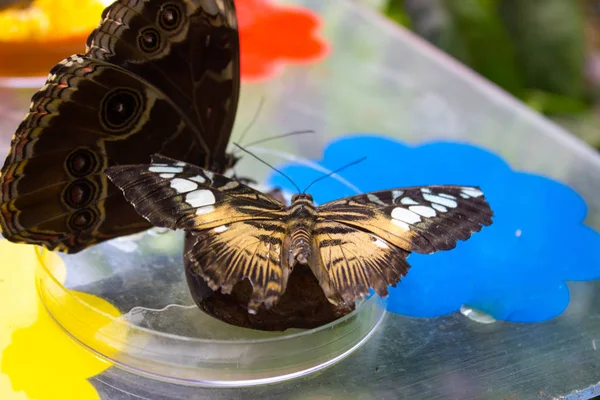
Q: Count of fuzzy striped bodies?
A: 1